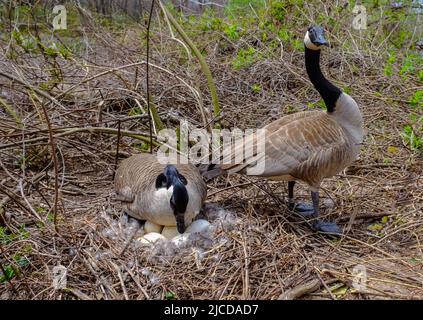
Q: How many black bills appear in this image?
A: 2